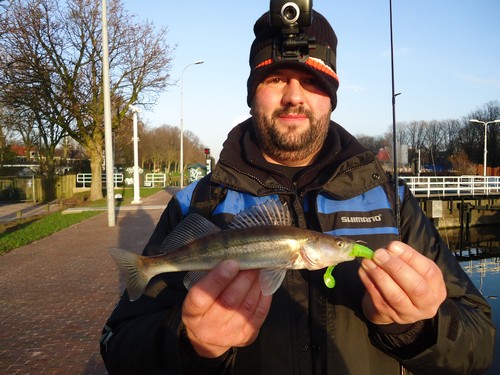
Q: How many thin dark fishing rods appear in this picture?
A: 1